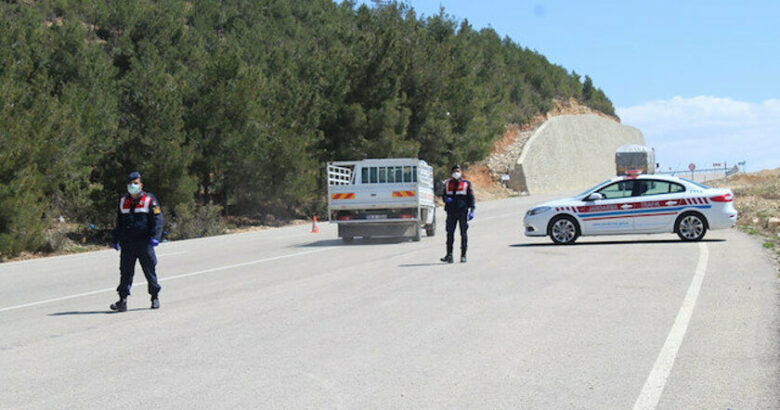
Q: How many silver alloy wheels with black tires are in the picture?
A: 2